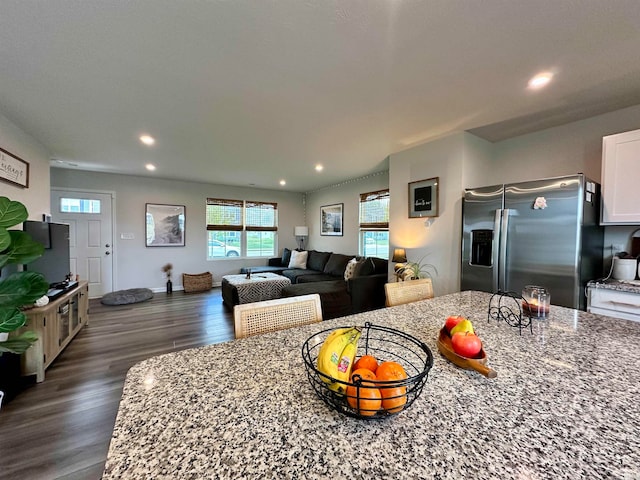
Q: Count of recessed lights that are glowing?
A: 5